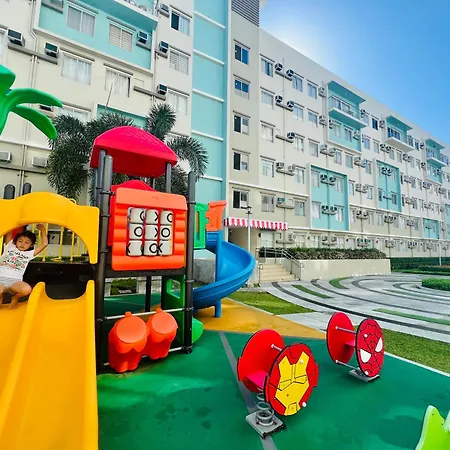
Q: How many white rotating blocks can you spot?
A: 9